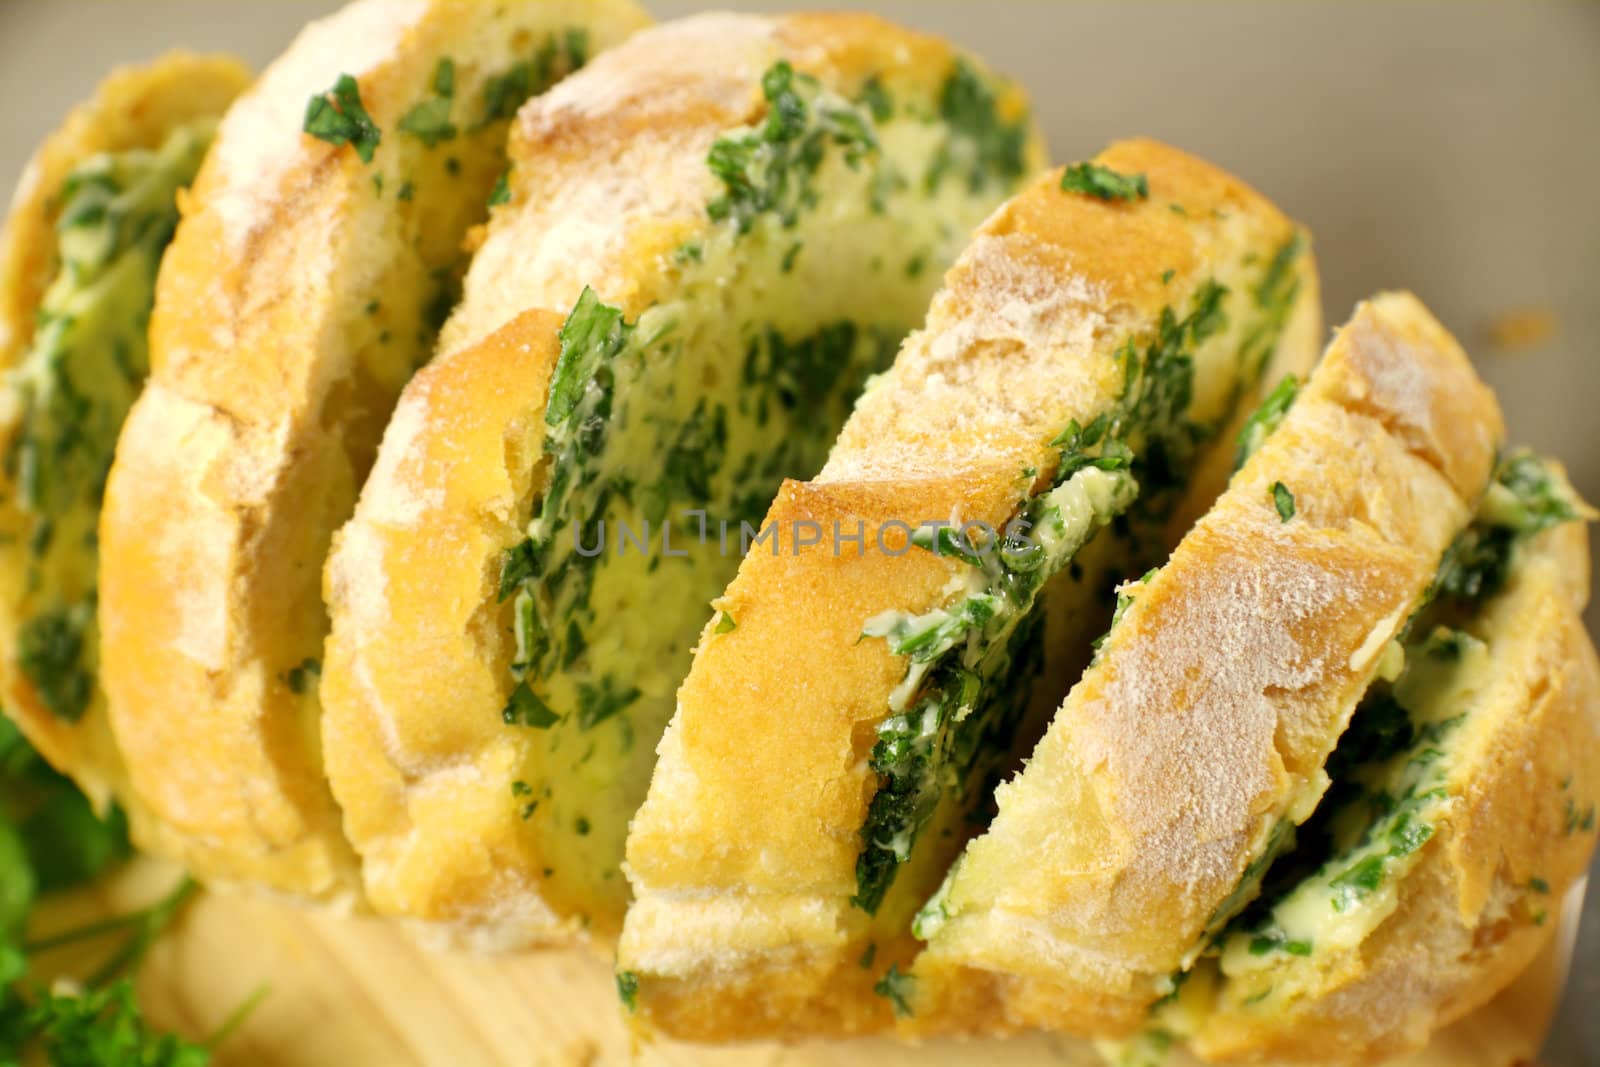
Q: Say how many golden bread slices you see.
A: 6